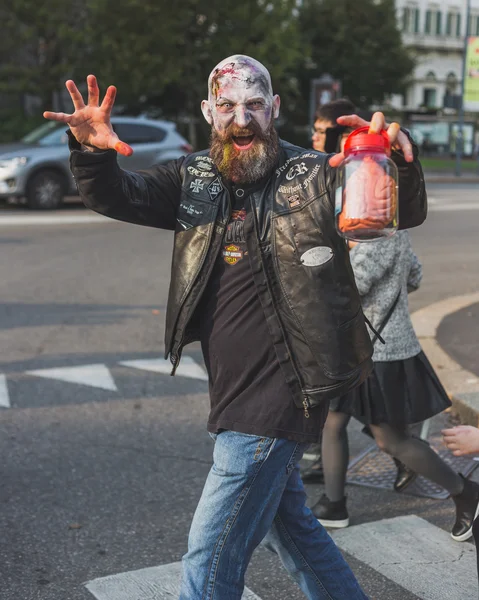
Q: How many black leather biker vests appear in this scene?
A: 1